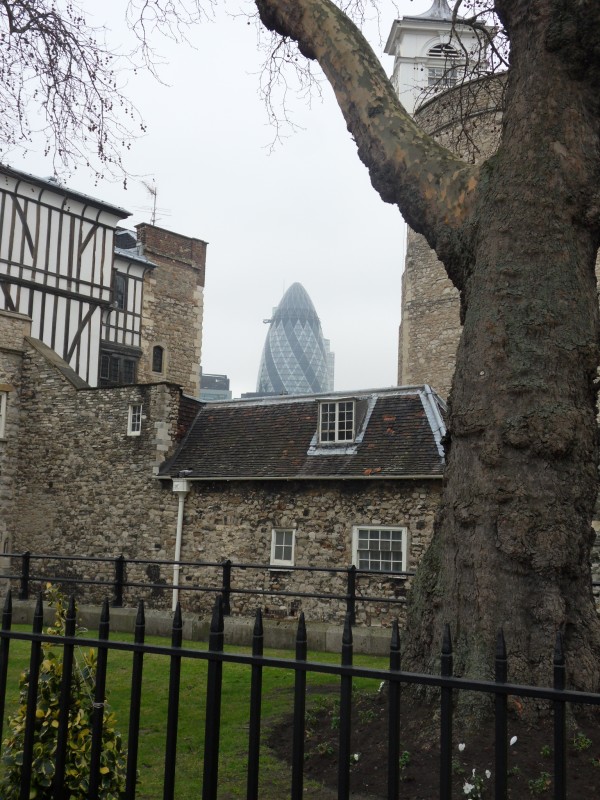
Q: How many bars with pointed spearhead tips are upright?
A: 14